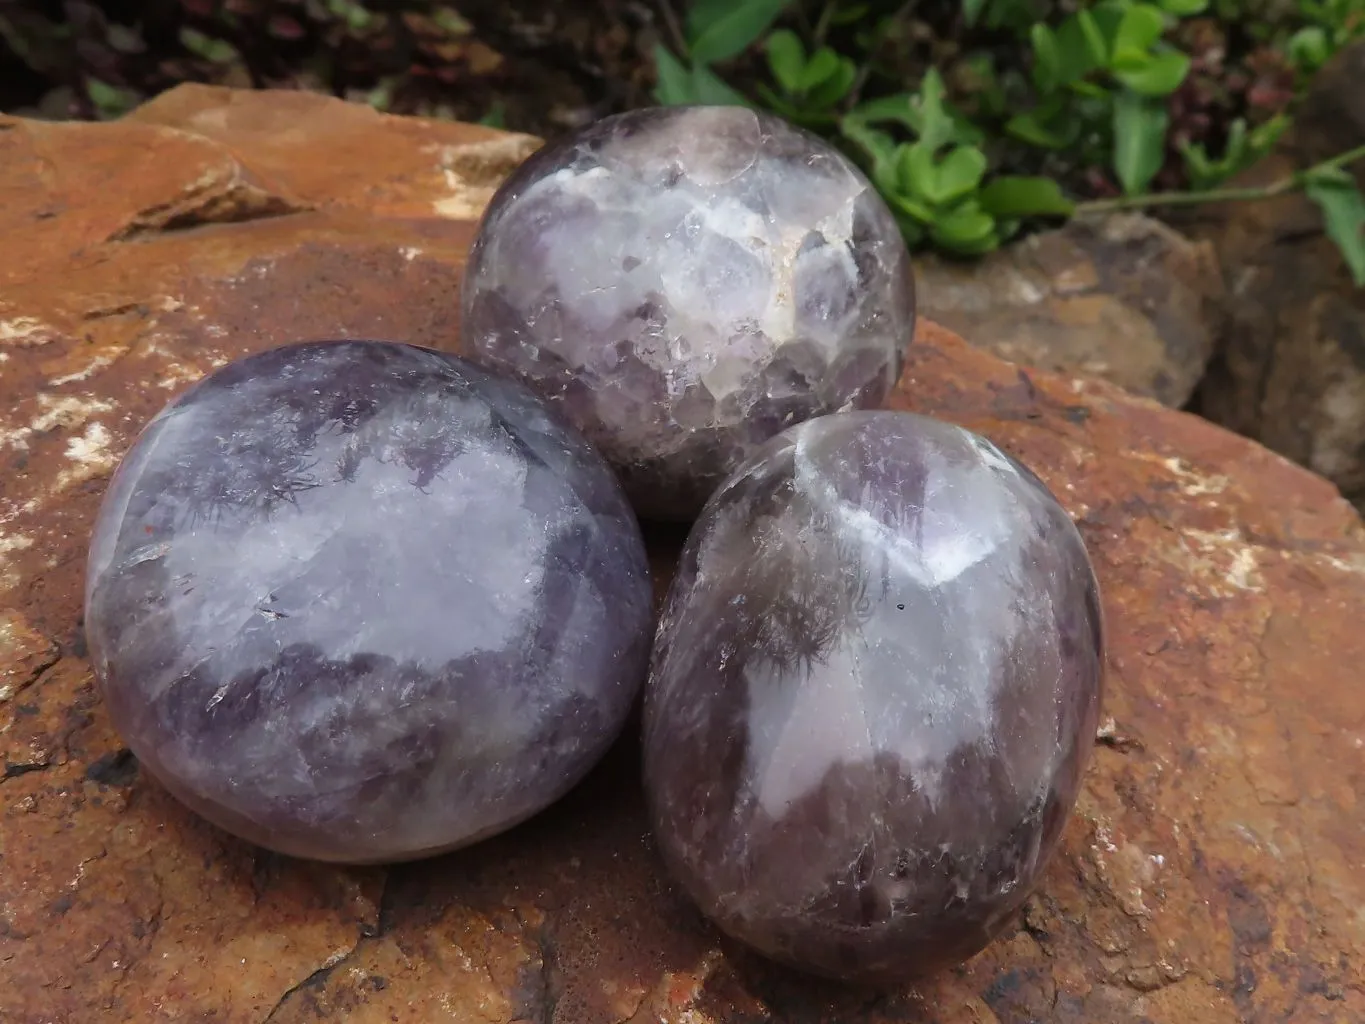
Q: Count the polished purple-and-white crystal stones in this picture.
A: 3